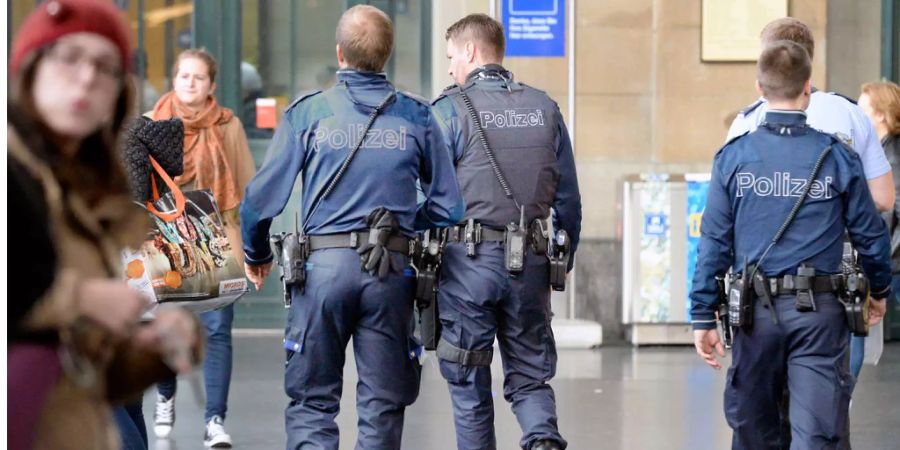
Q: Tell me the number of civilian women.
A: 3